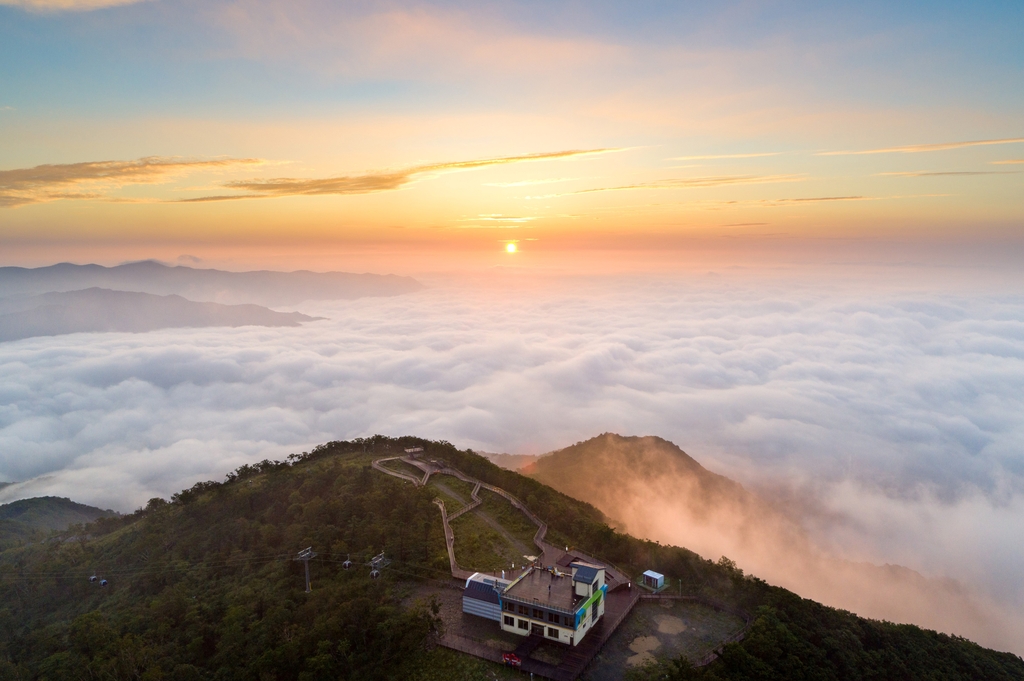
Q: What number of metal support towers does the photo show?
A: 2